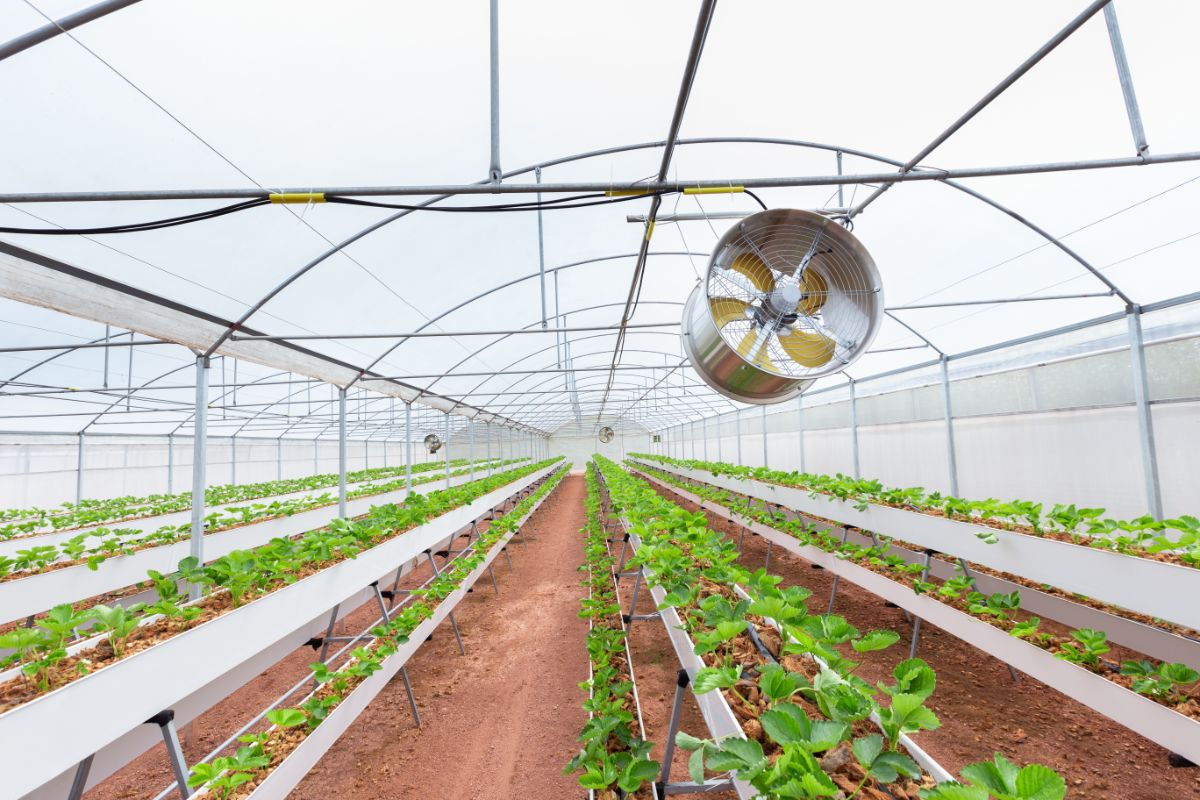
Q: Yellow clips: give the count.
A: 4